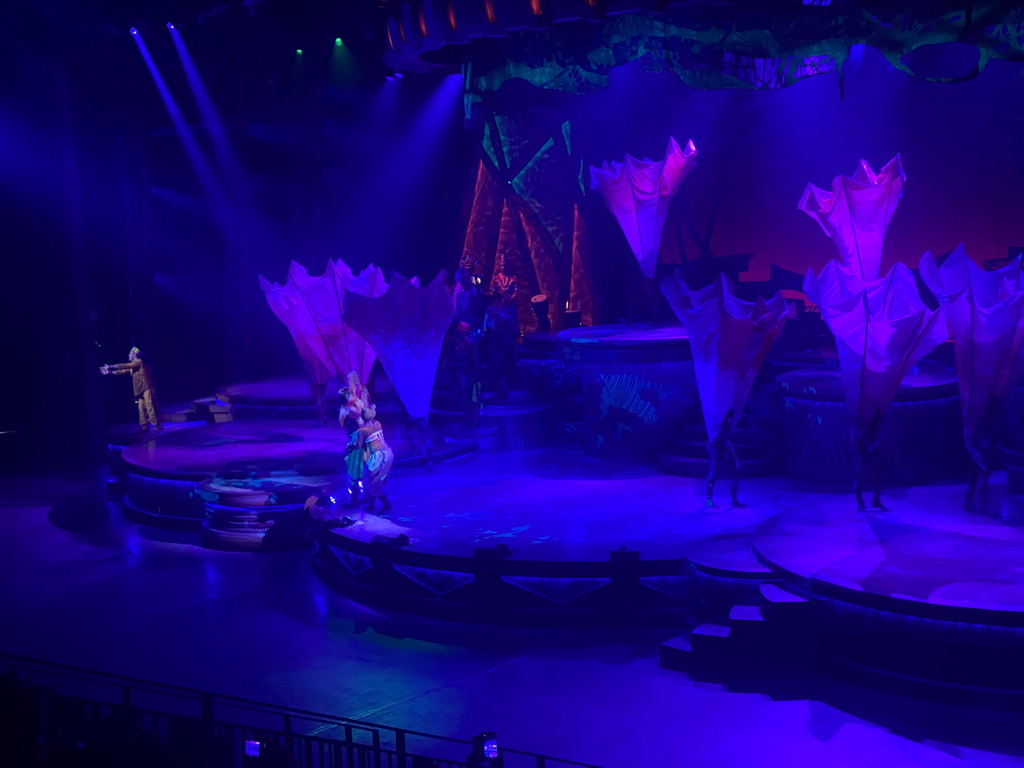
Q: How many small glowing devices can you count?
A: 2